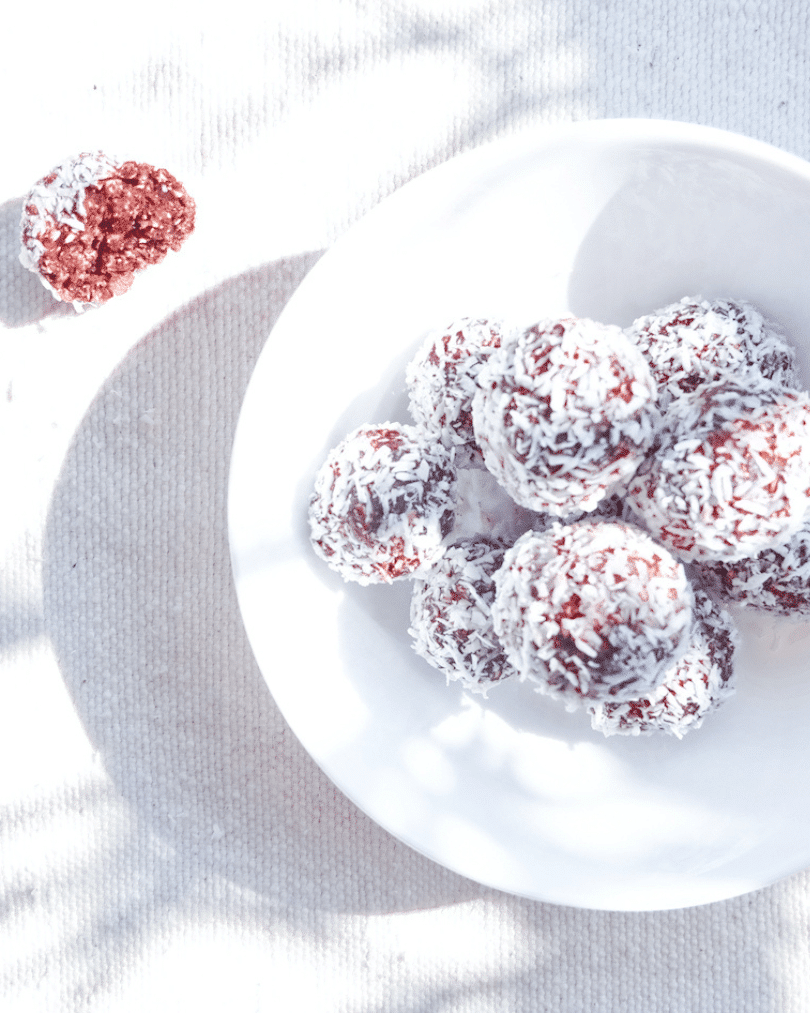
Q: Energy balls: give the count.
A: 10